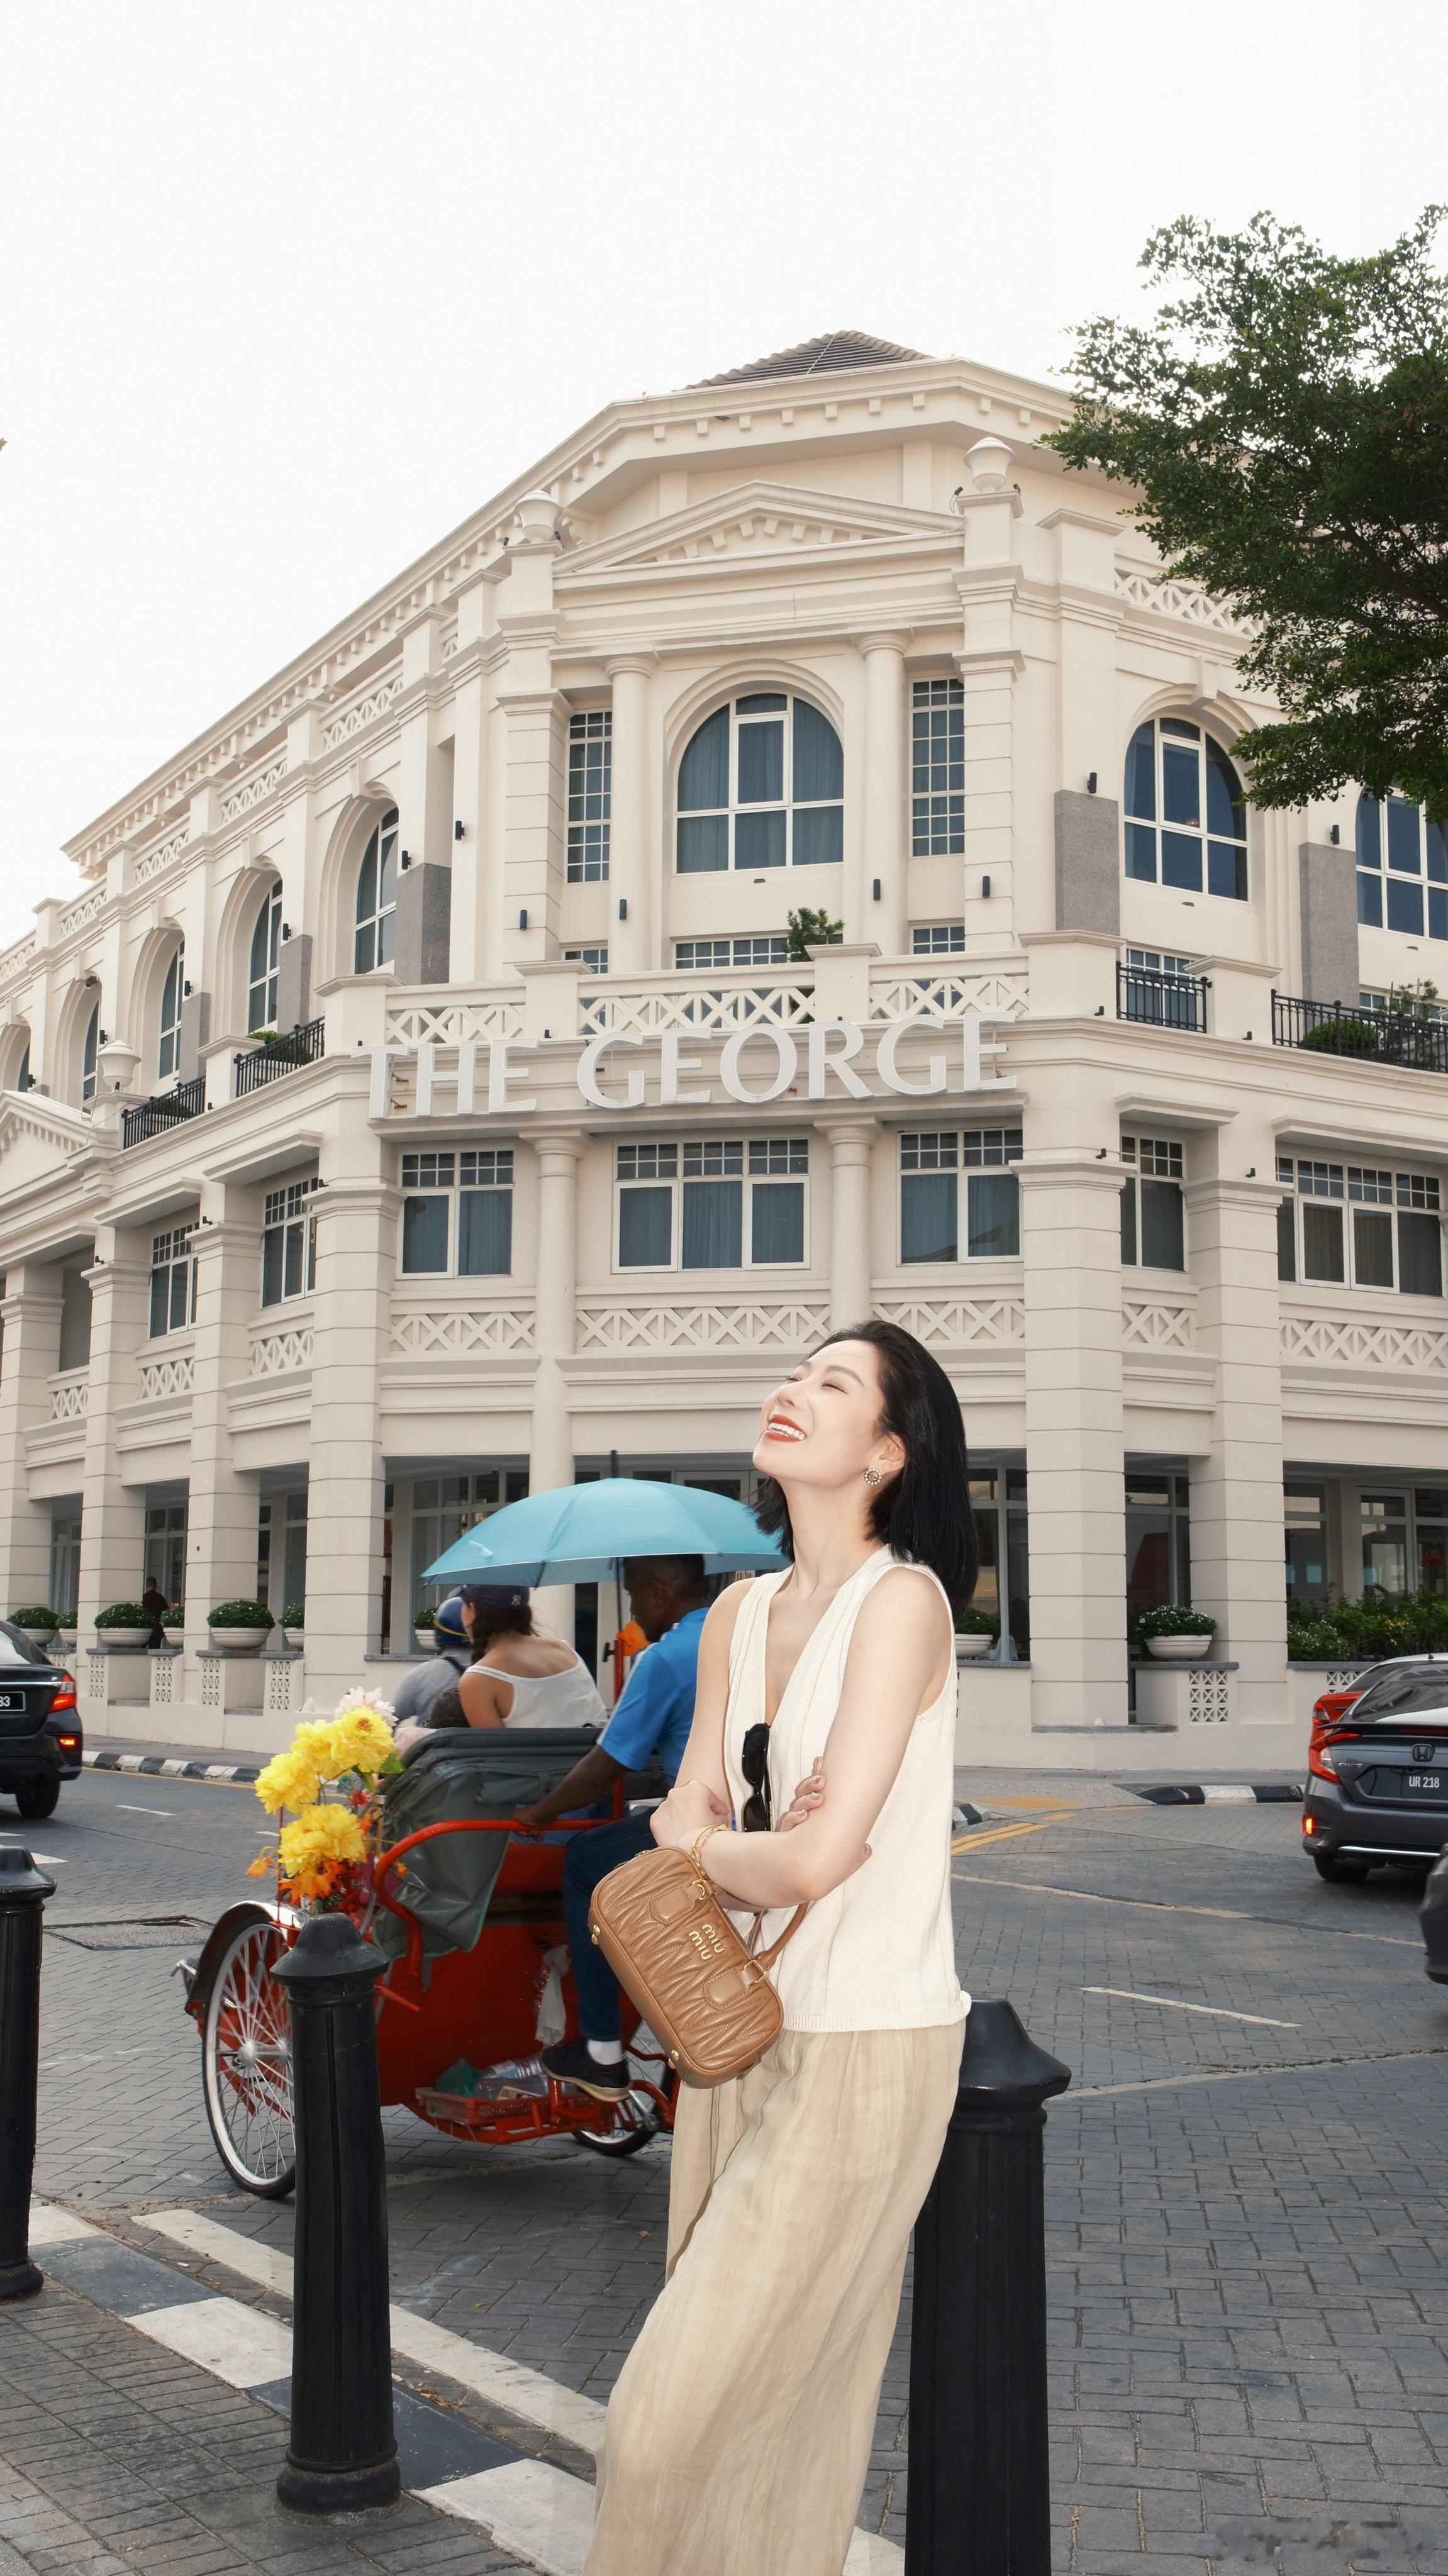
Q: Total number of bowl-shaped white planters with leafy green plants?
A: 9